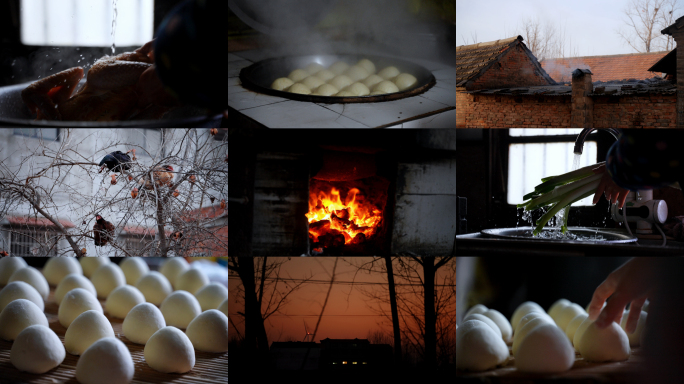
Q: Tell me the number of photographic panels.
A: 9